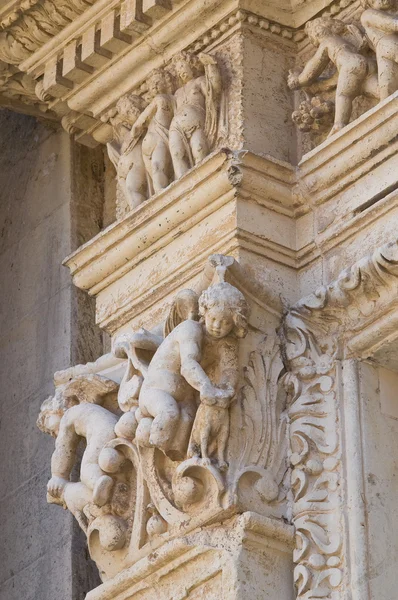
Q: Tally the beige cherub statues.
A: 7